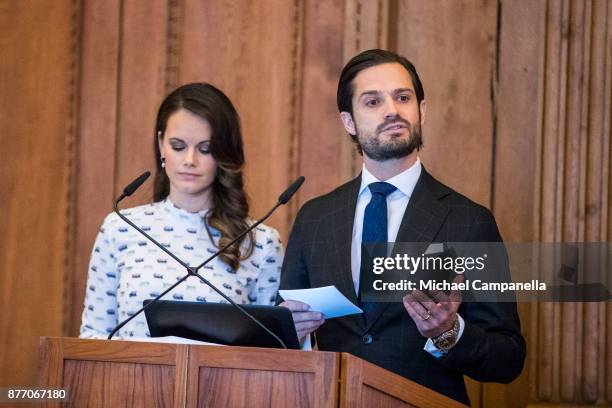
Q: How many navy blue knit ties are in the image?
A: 1